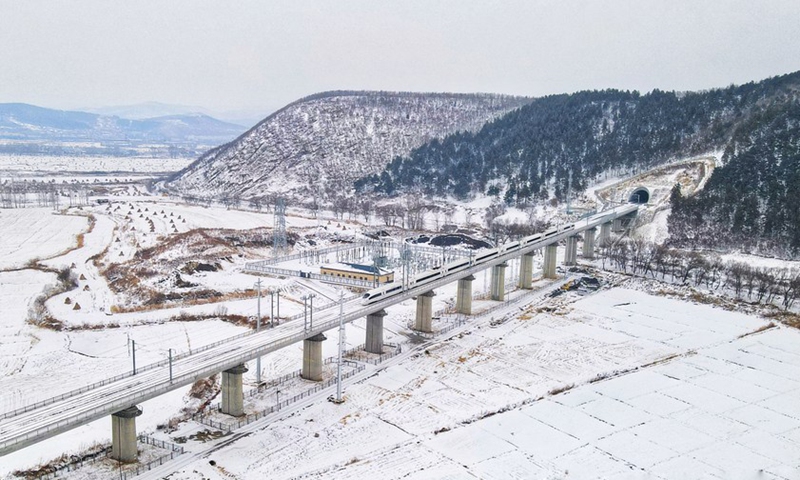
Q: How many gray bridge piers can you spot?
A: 13